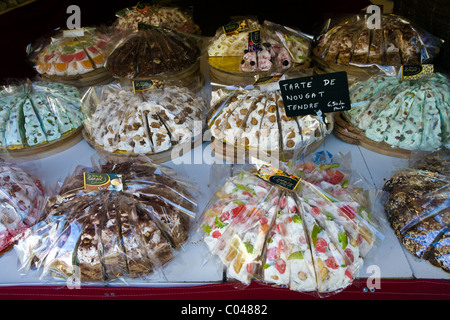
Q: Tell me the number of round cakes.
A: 13